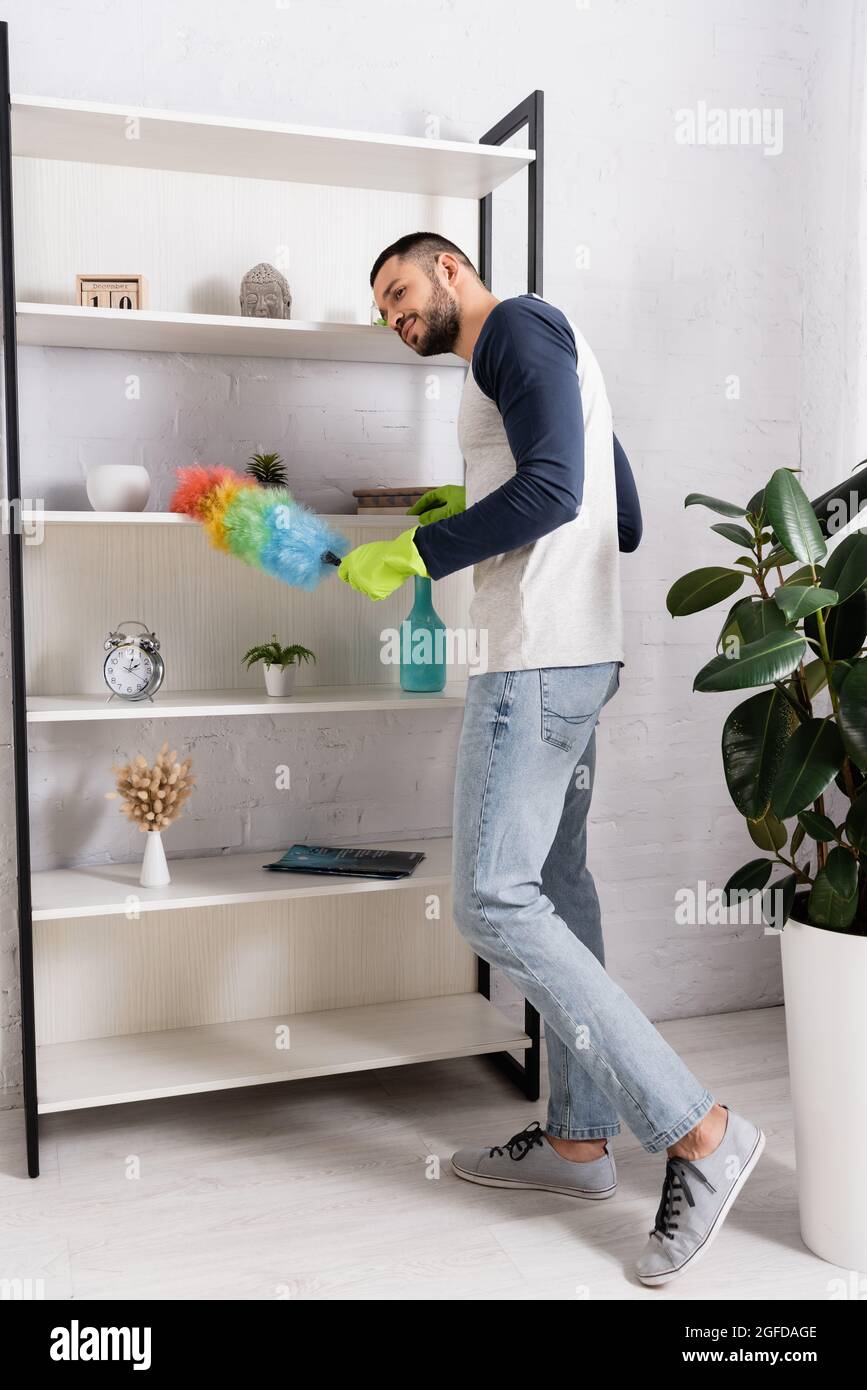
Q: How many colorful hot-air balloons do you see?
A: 0